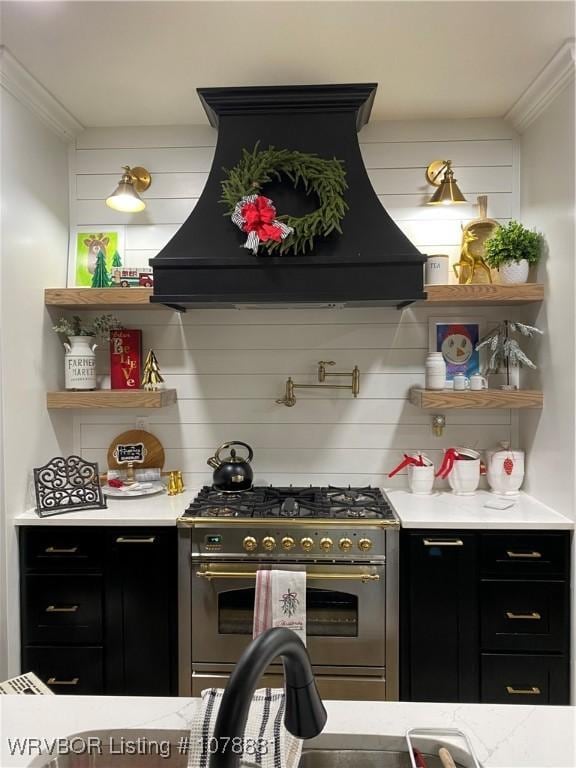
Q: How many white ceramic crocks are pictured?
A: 3